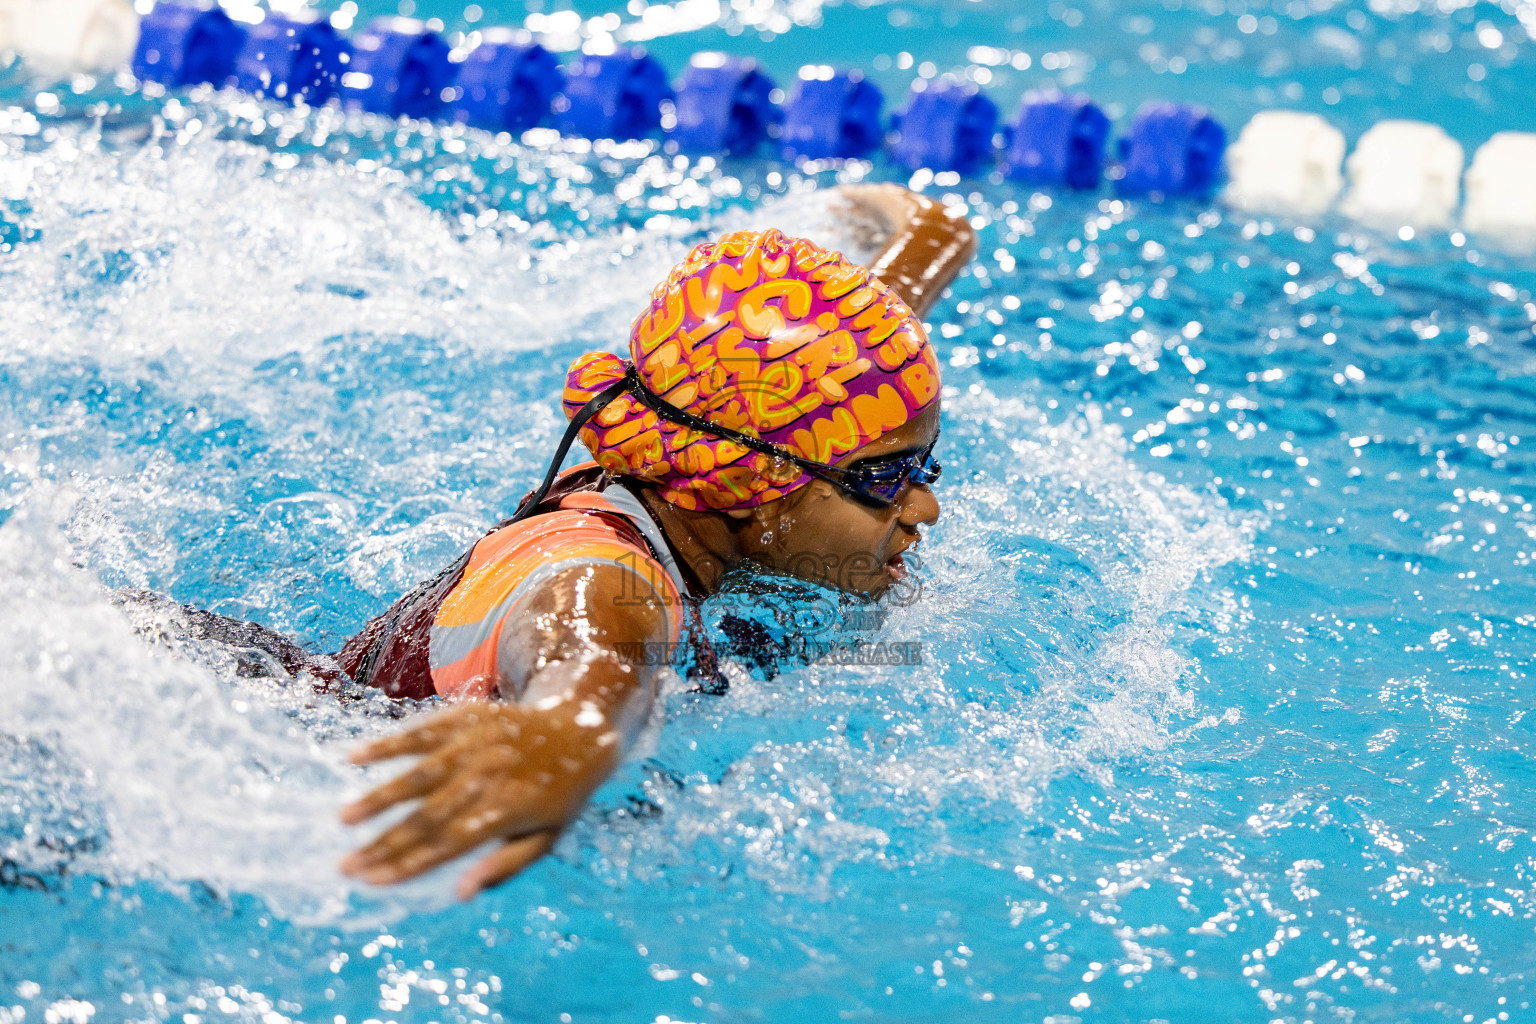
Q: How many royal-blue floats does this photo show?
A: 10